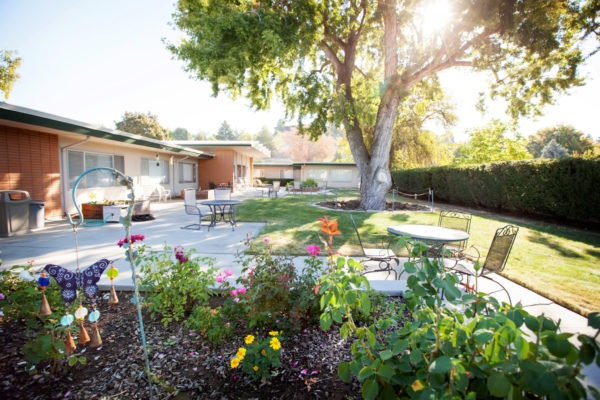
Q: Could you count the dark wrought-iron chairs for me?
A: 3